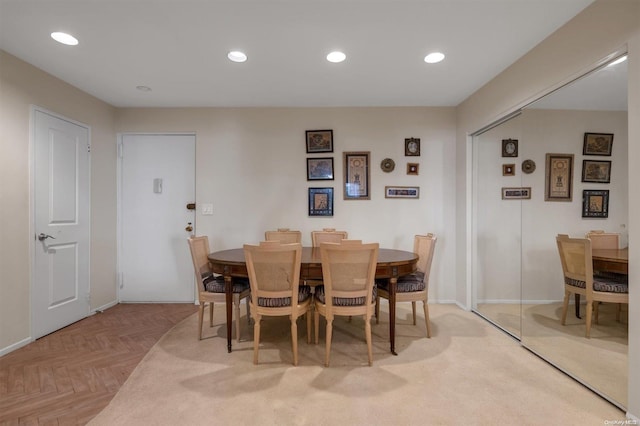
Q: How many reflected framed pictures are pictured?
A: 7